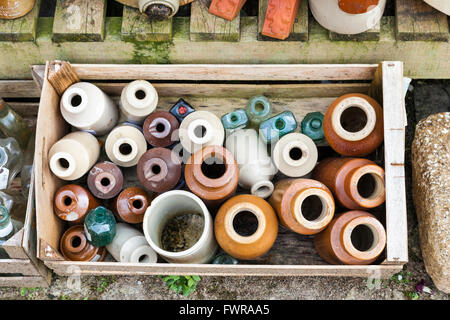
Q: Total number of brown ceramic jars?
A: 12